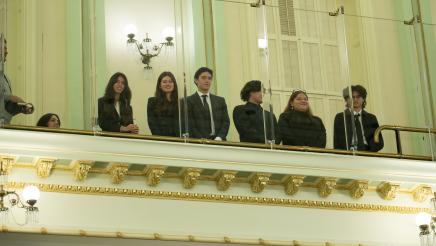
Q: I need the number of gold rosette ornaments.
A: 13